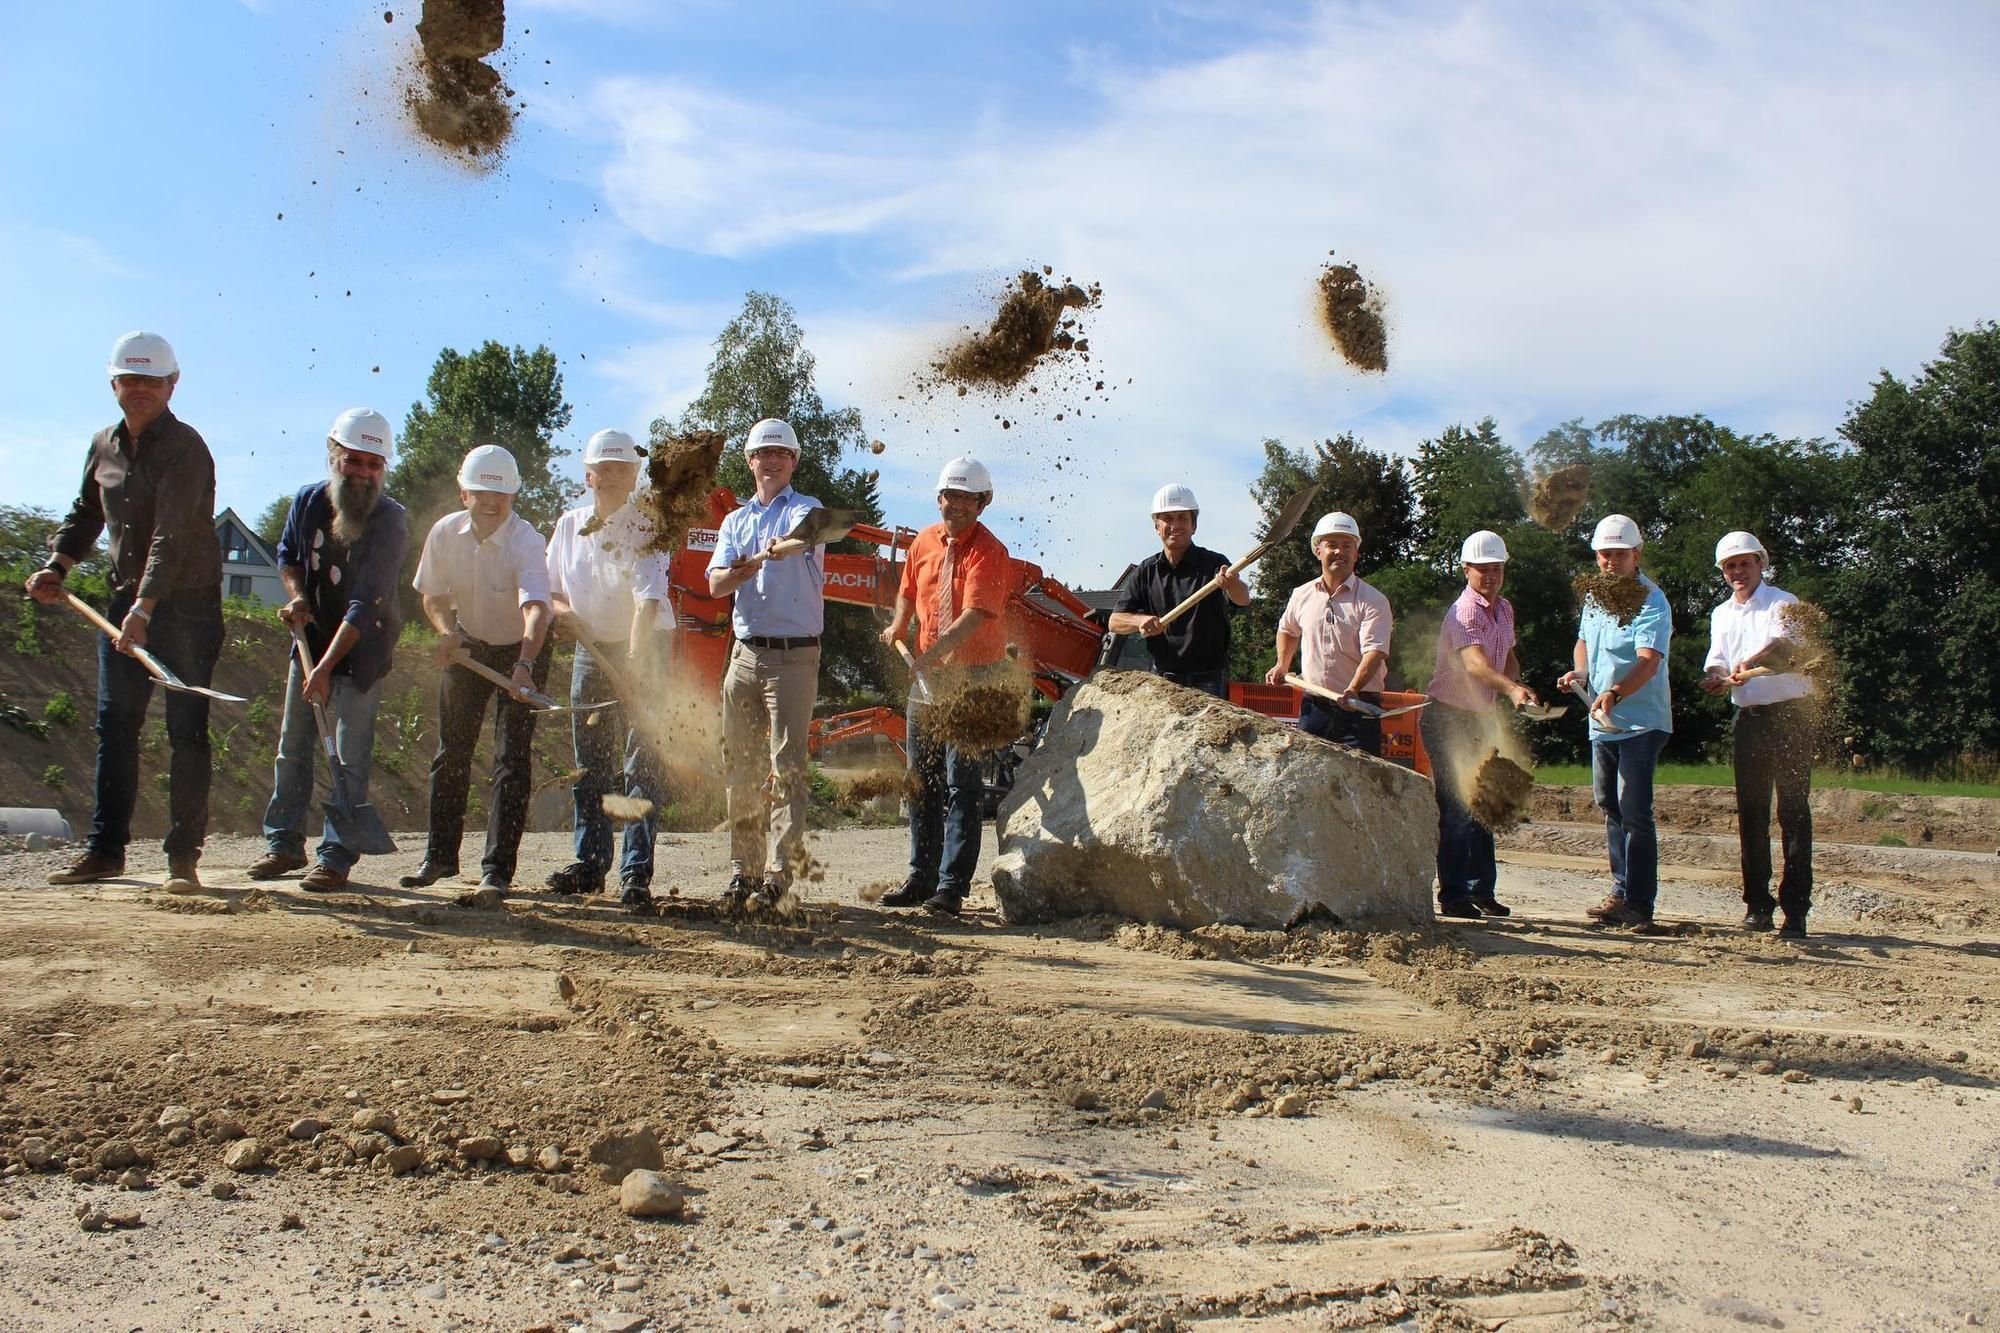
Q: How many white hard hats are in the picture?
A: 11